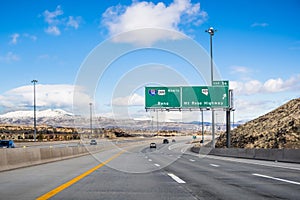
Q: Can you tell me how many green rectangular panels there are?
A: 3